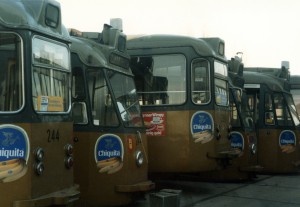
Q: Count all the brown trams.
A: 5